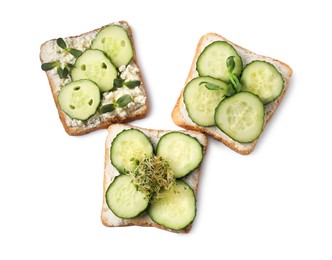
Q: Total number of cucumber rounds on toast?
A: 11